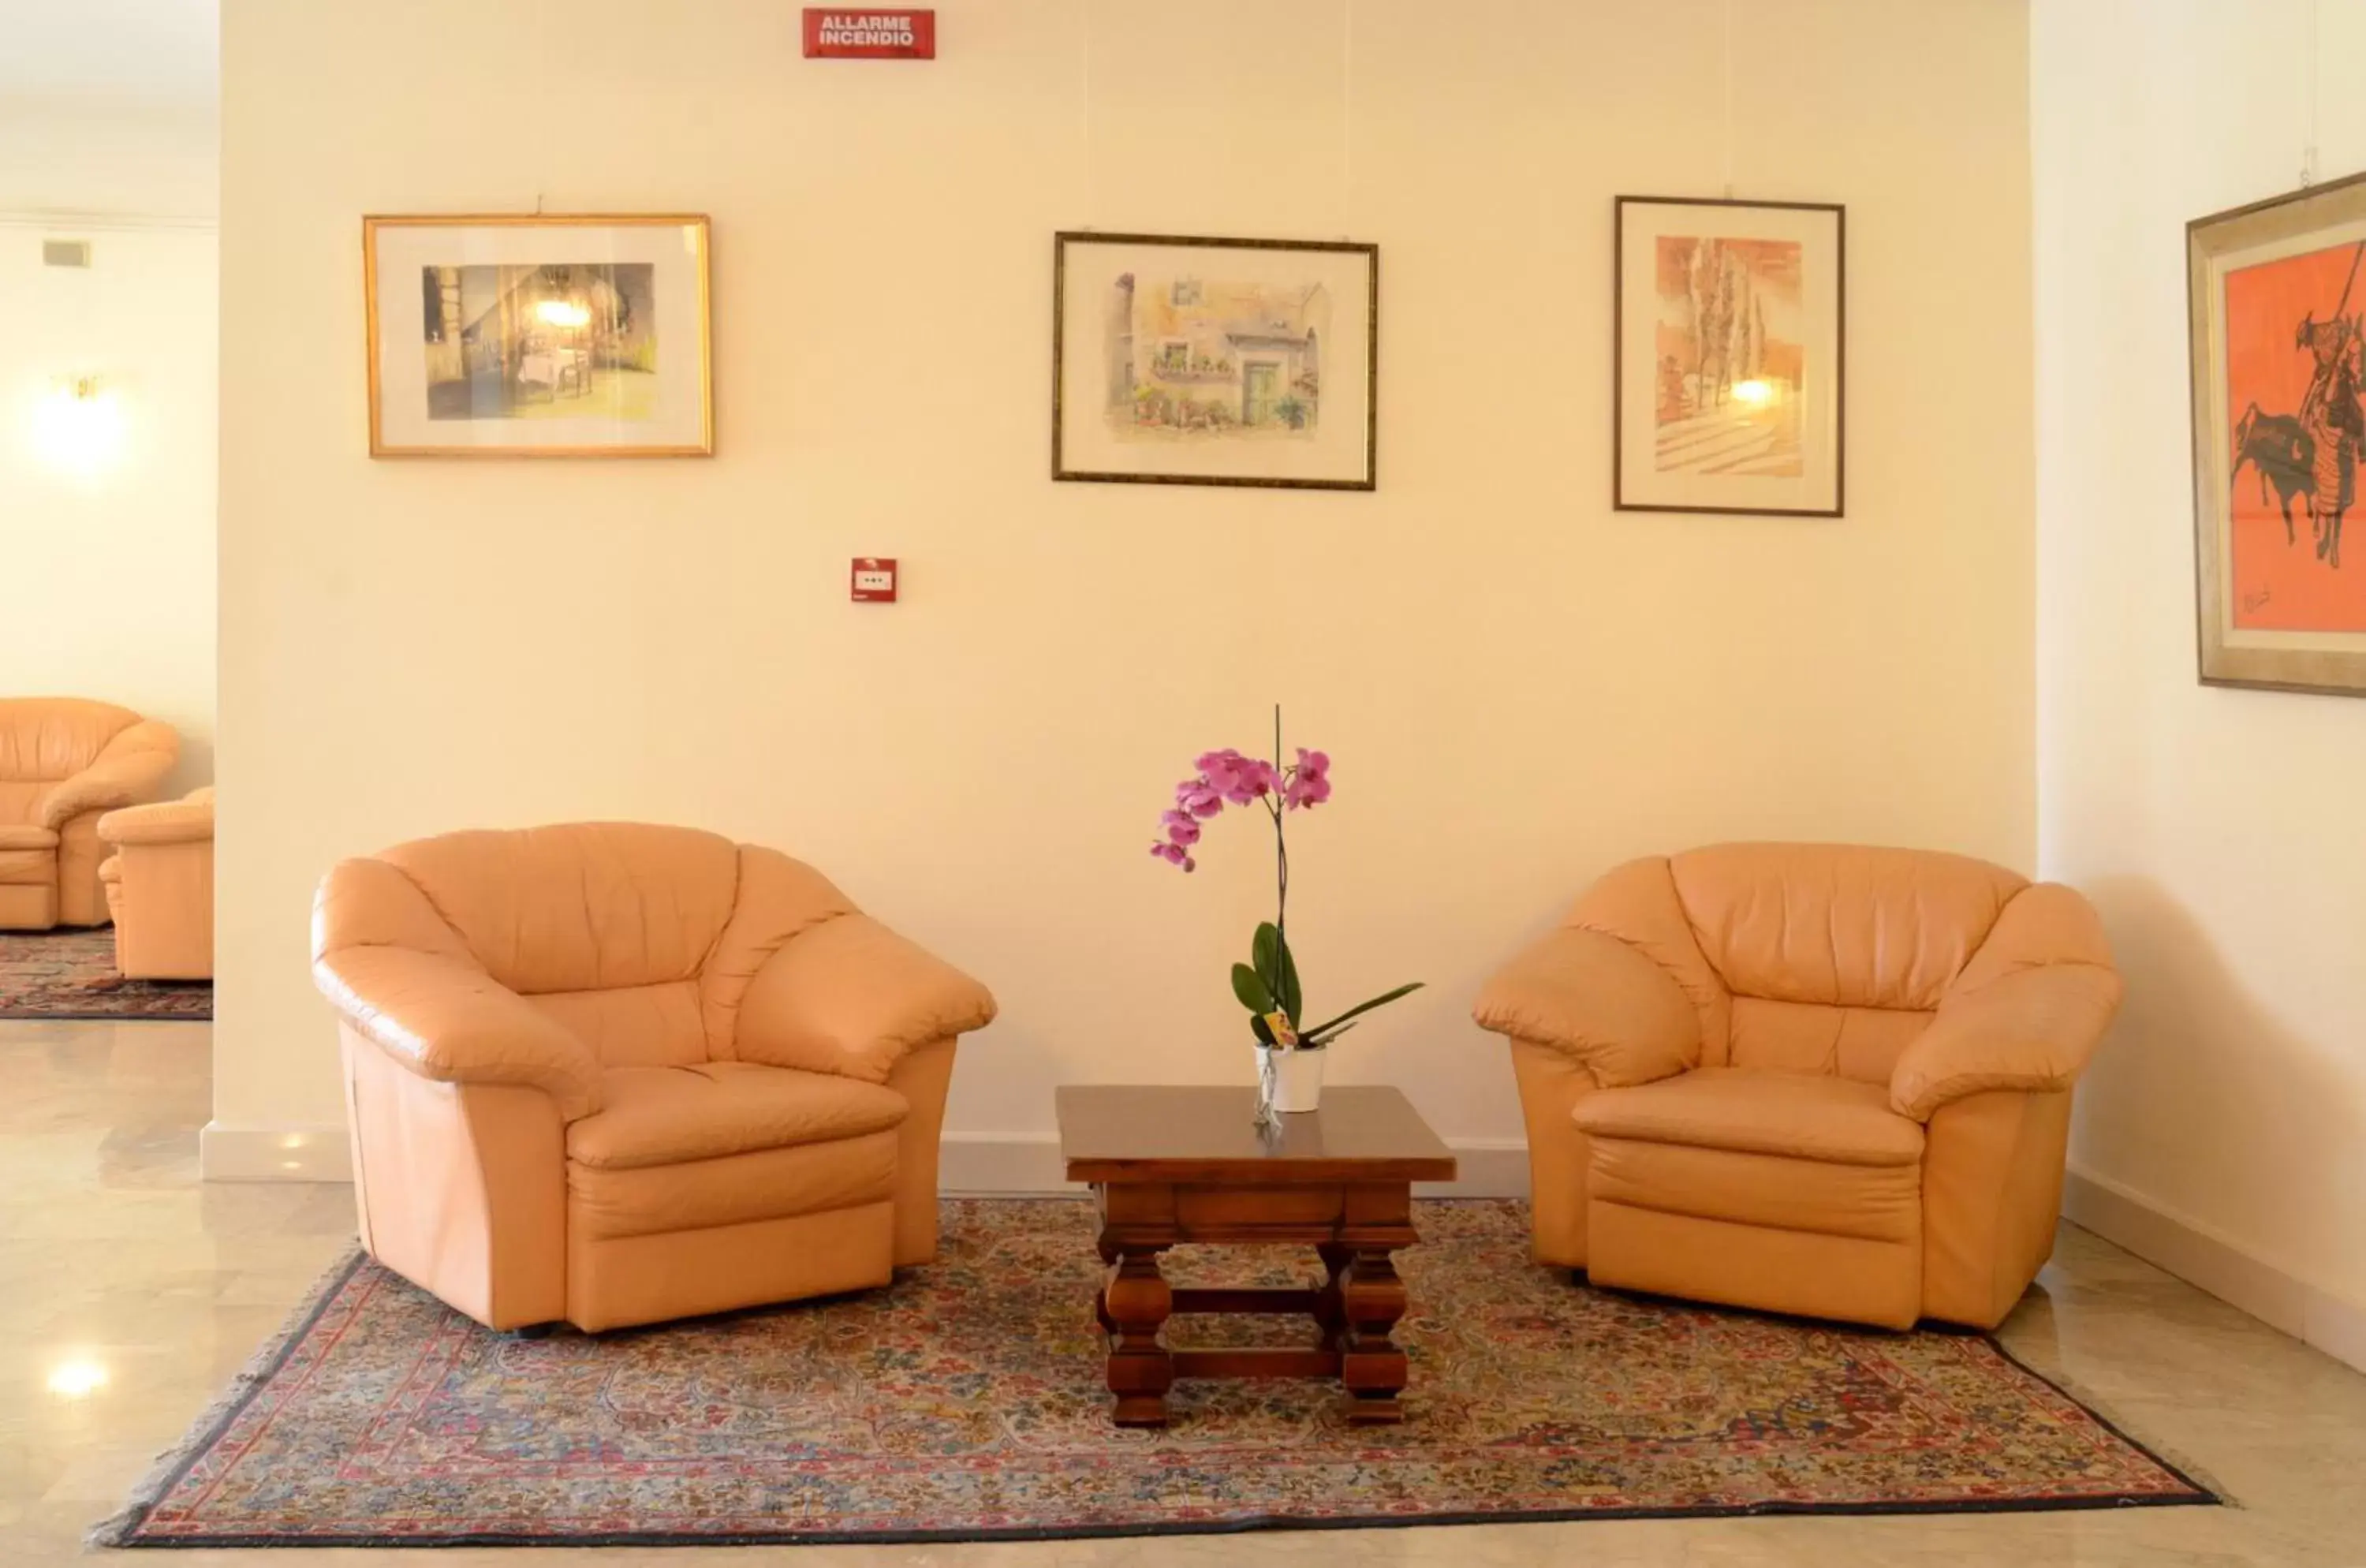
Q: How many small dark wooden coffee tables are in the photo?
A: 1